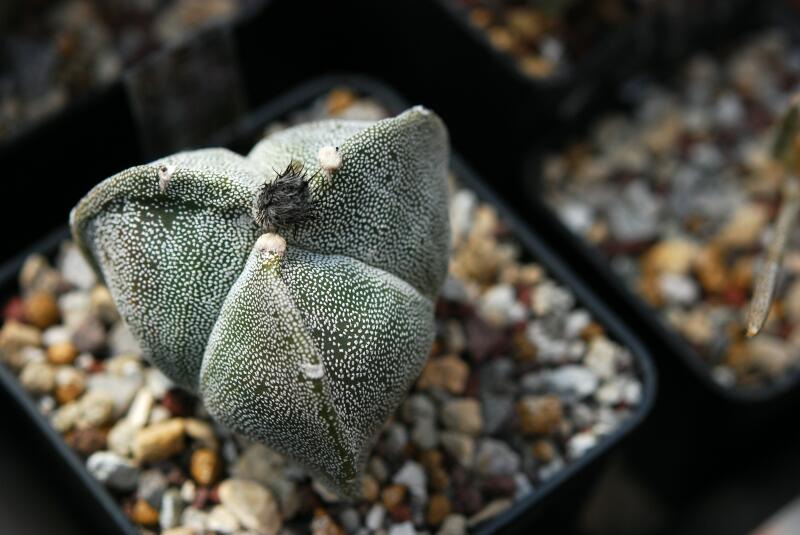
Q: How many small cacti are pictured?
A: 1